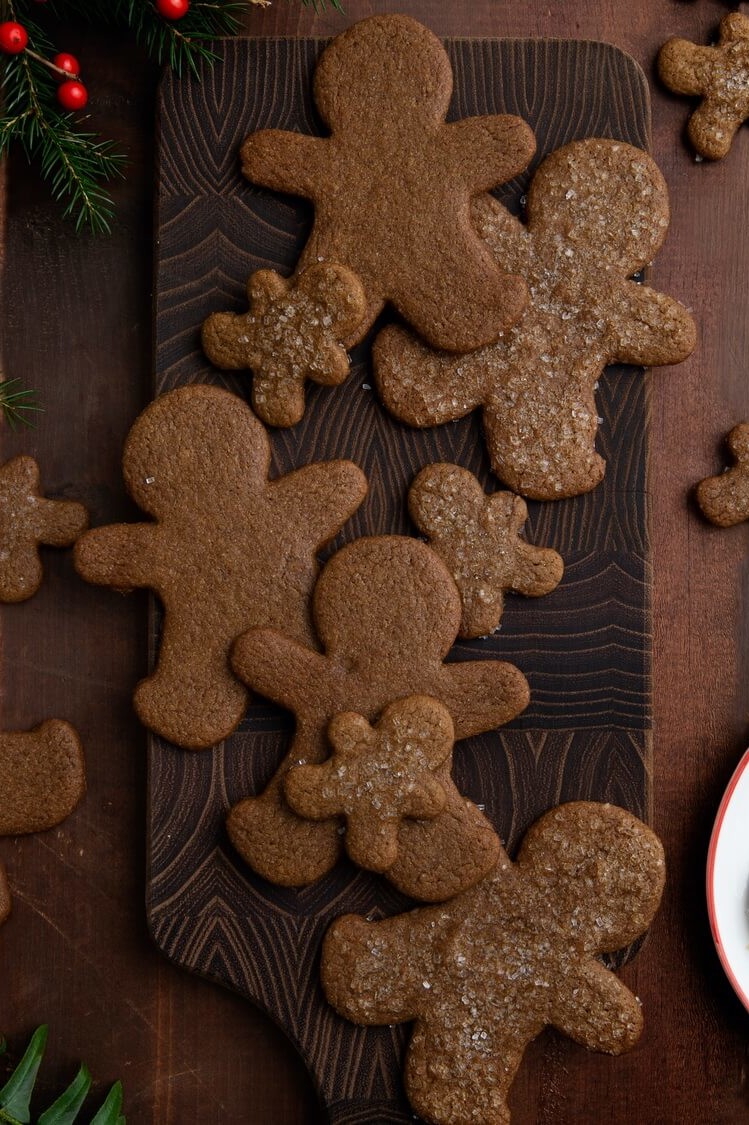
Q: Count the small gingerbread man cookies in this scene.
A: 6